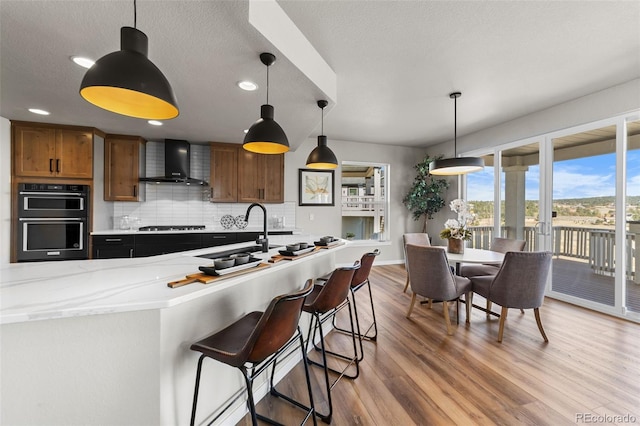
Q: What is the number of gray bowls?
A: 6